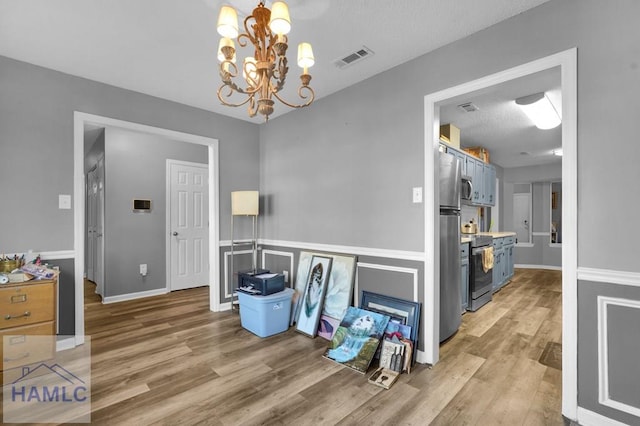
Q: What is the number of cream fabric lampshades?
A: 6